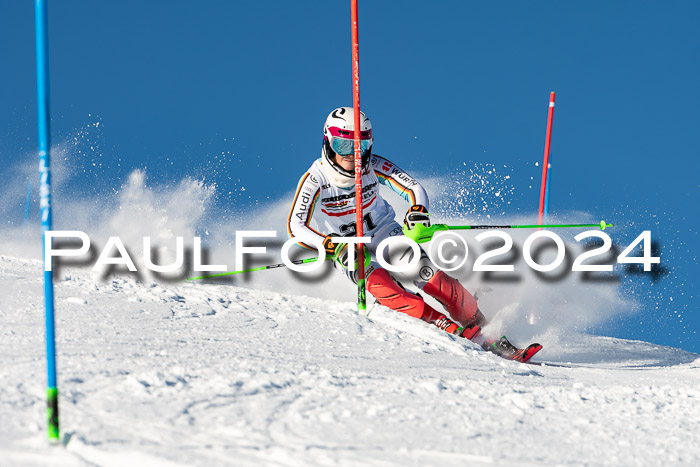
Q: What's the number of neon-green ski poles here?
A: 2